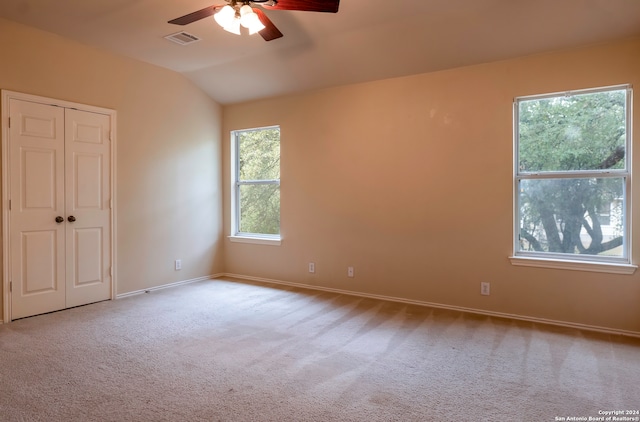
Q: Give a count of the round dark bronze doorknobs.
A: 2